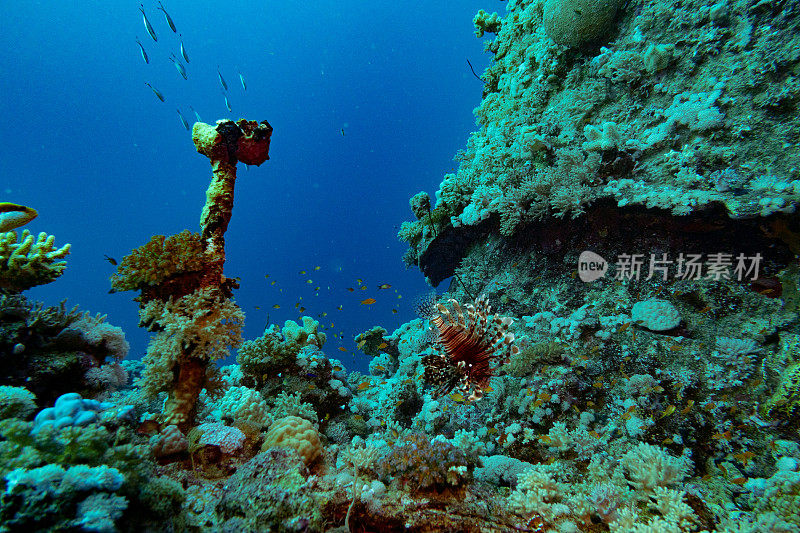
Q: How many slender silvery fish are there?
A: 11